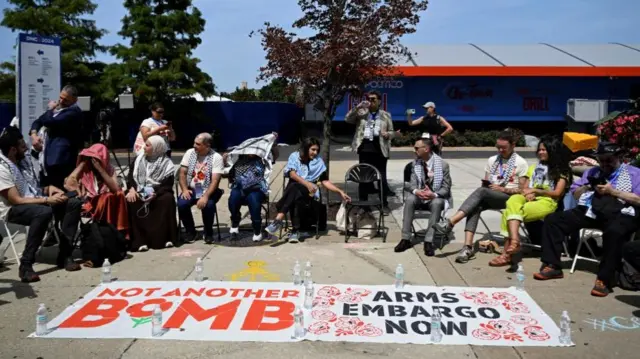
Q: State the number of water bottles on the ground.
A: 12